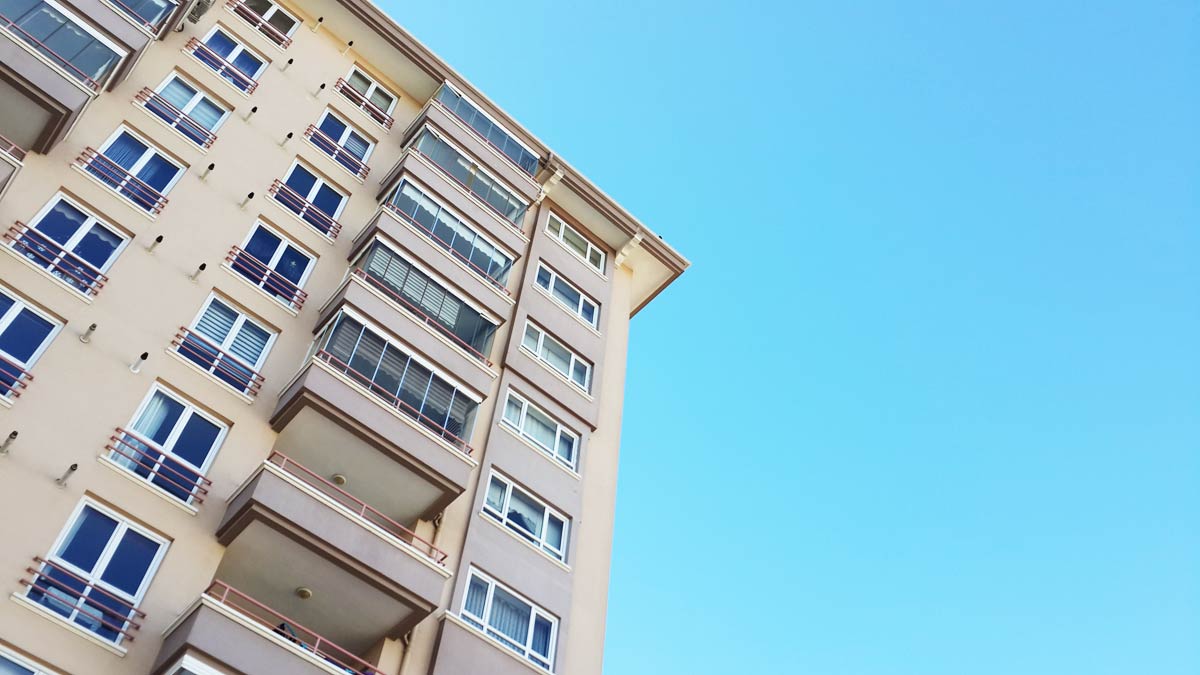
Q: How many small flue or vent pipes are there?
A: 14